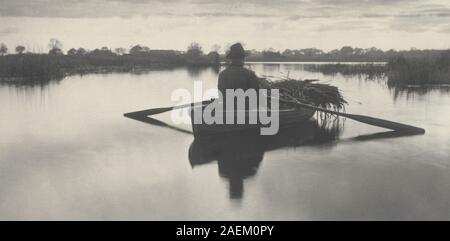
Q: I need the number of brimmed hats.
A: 1